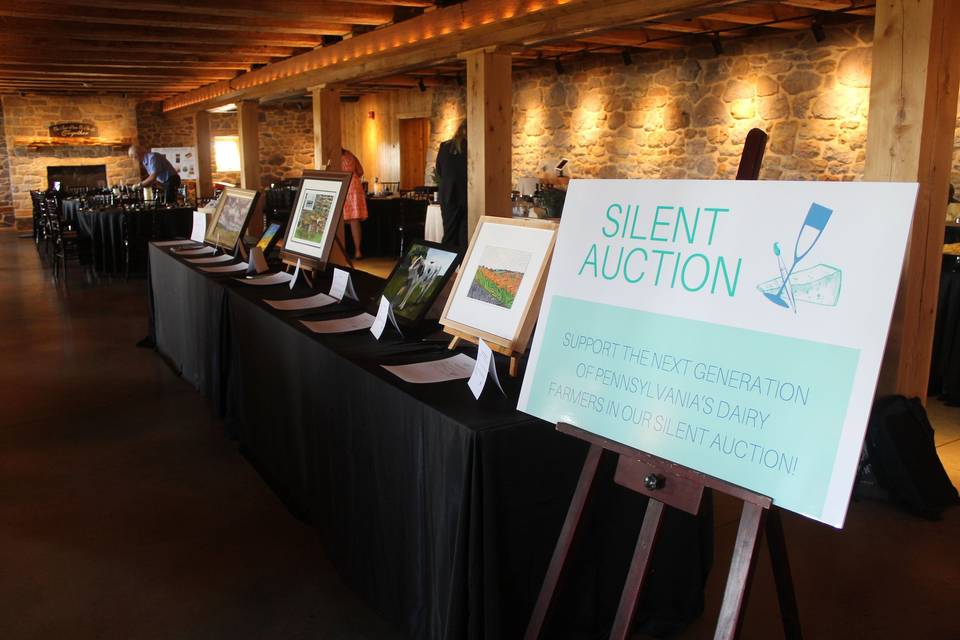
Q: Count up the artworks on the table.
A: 5